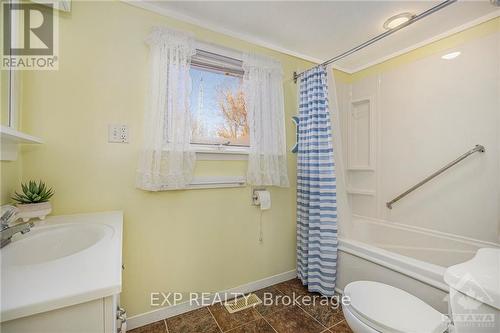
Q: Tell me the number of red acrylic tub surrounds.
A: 0